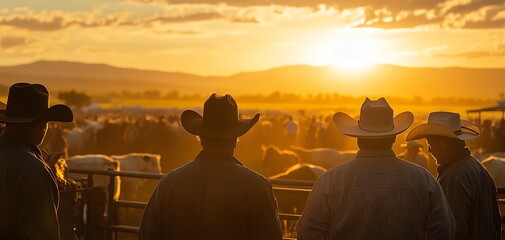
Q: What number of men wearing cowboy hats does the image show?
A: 4